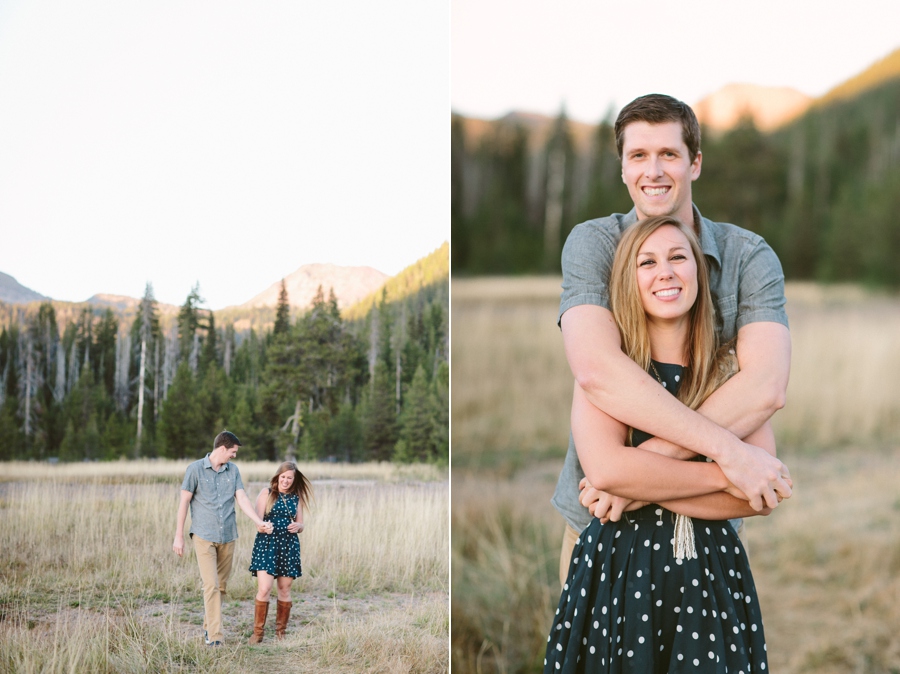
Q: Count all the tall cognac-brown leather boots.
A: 2